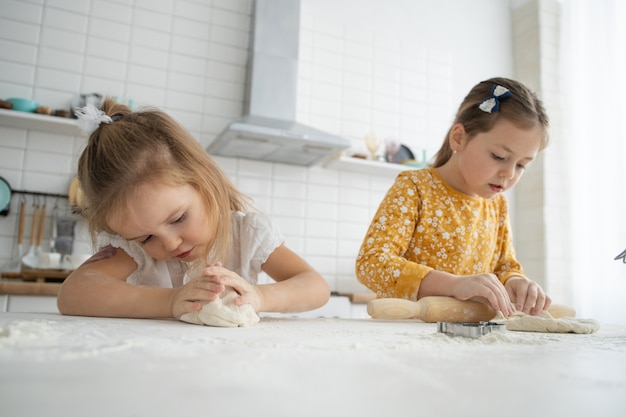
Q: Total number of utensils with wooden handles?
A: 3